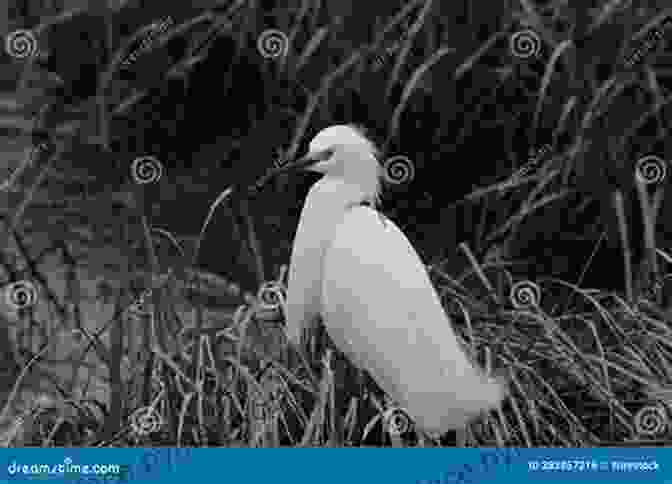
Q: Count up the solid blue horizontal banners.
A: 1